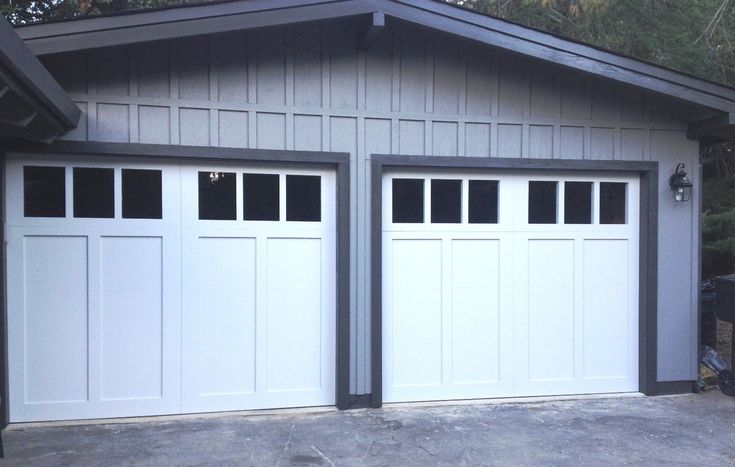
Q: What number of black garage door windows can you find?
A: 12